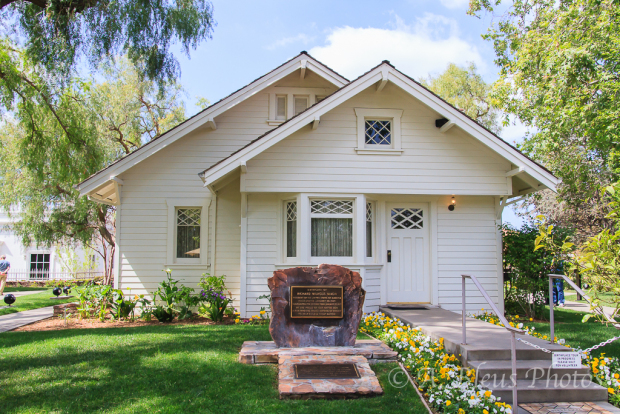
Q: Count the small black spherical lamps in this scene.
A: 3